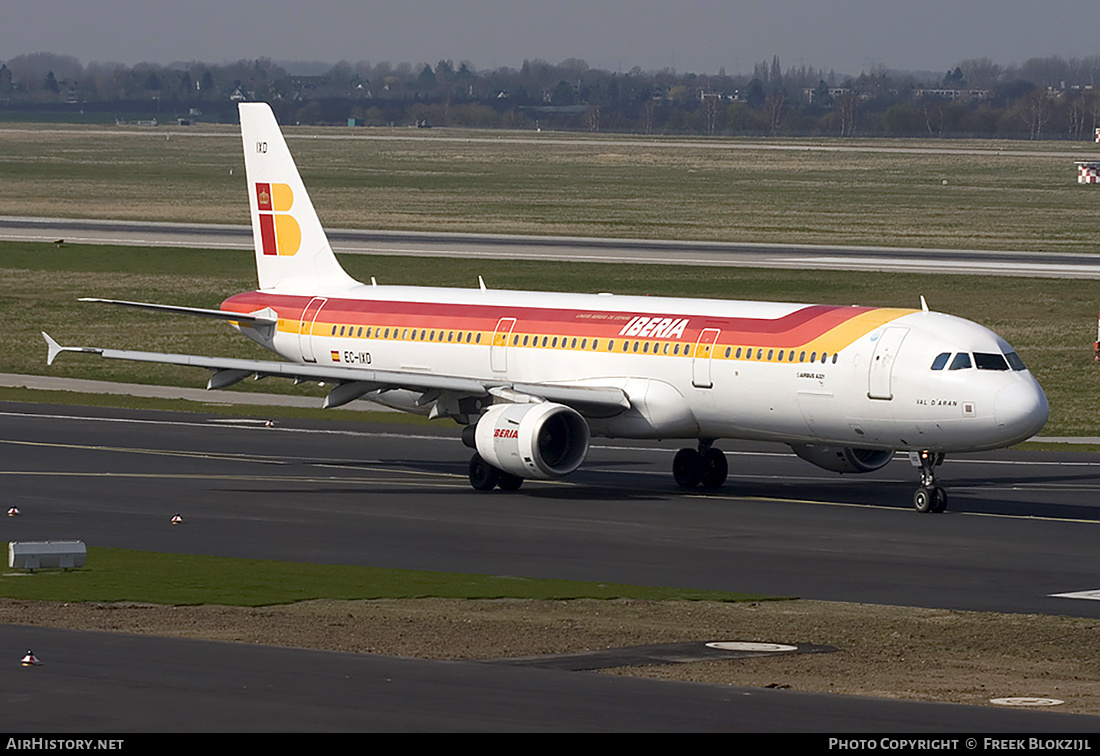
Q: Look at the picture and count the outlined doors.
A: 4